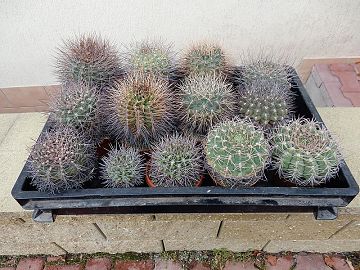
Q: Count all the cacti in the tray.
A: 13